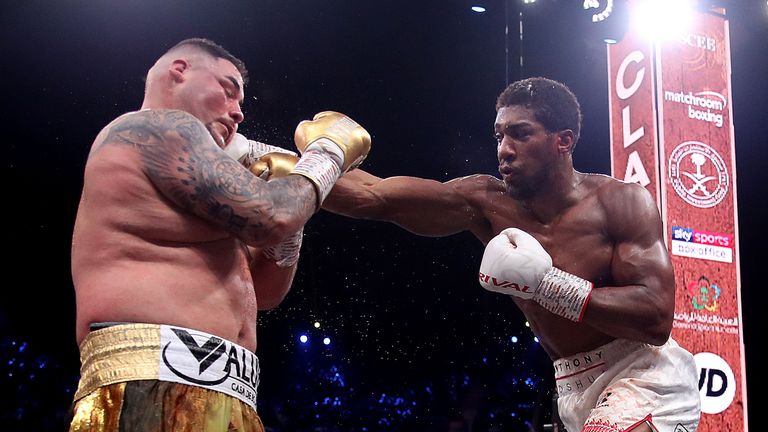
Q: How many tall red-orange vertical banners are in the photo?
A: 2